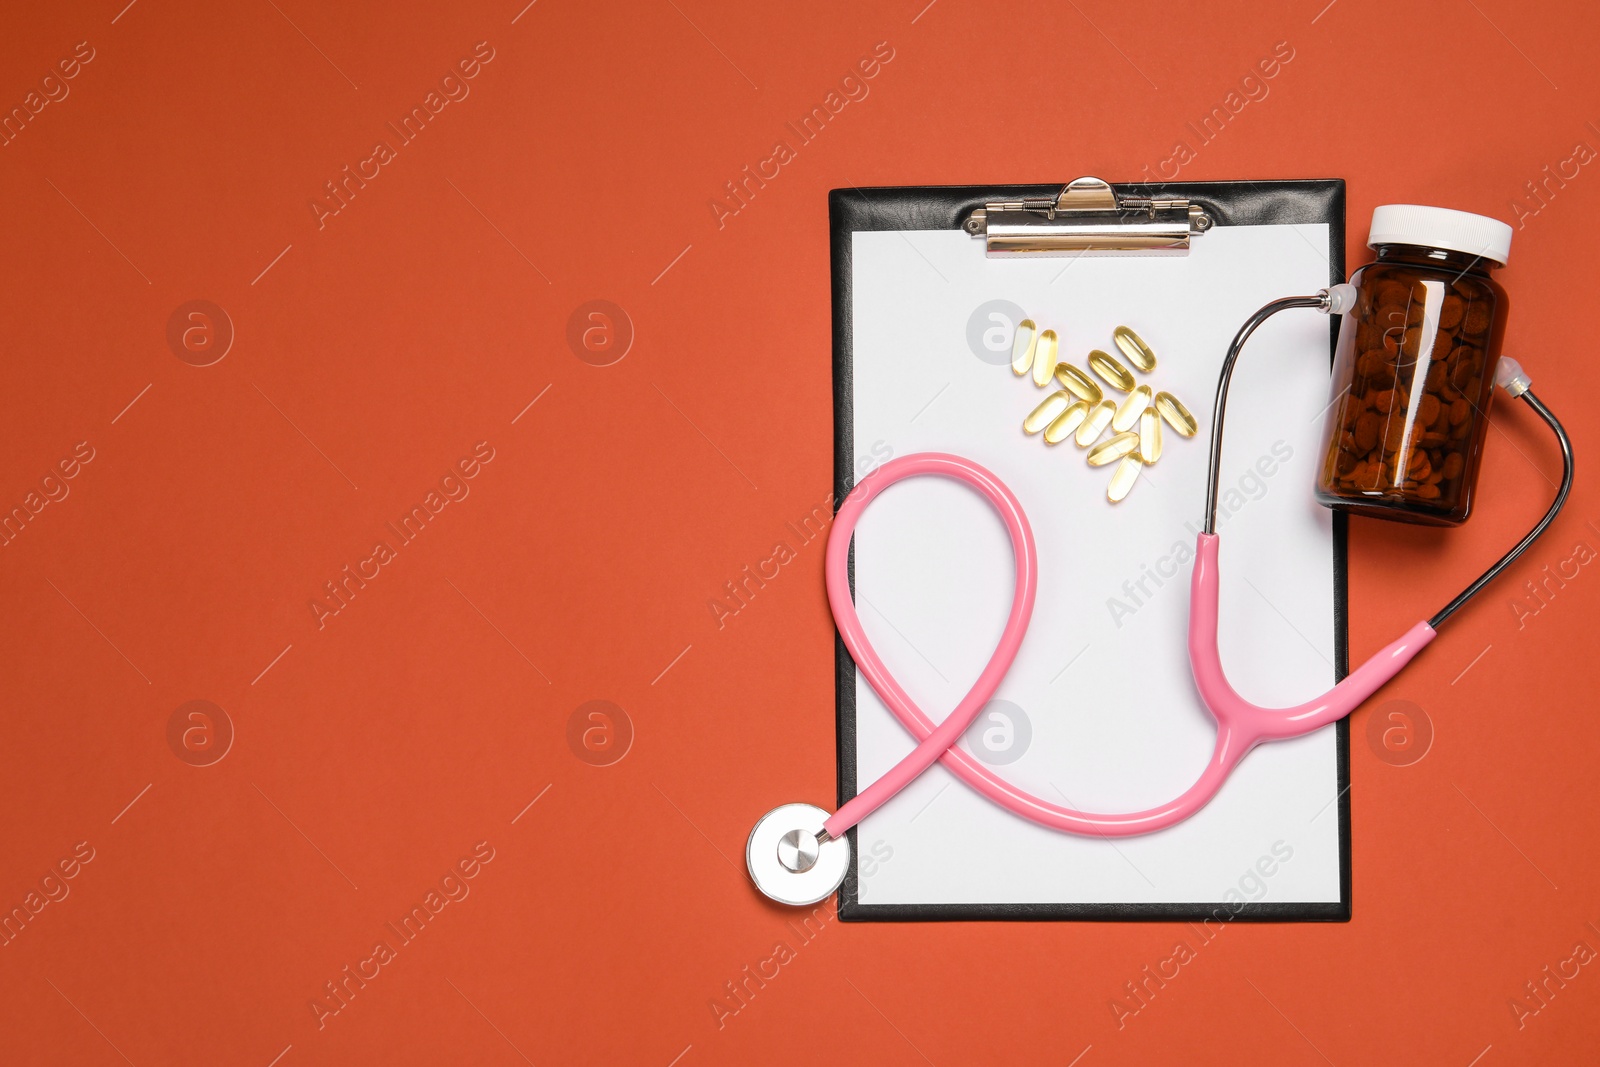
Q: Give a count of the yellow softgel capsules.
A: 13